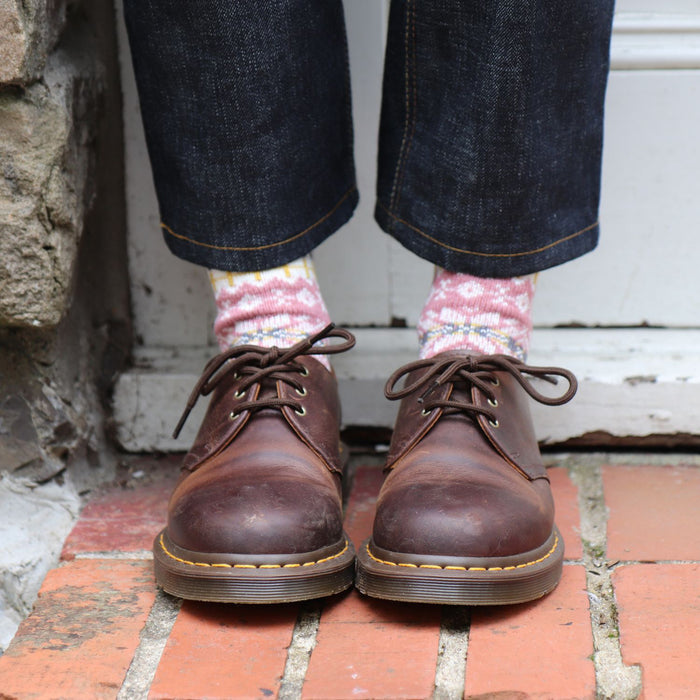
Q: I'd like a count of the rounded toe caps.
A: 2